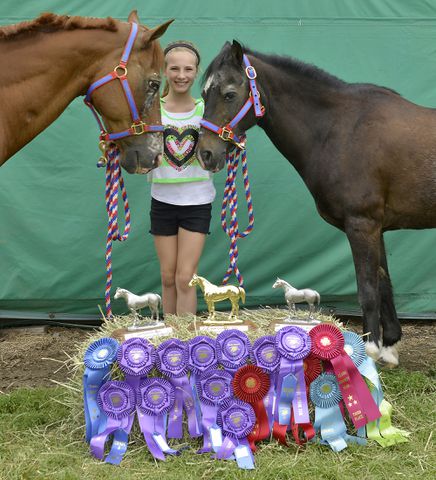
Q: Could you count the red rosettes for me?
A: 3